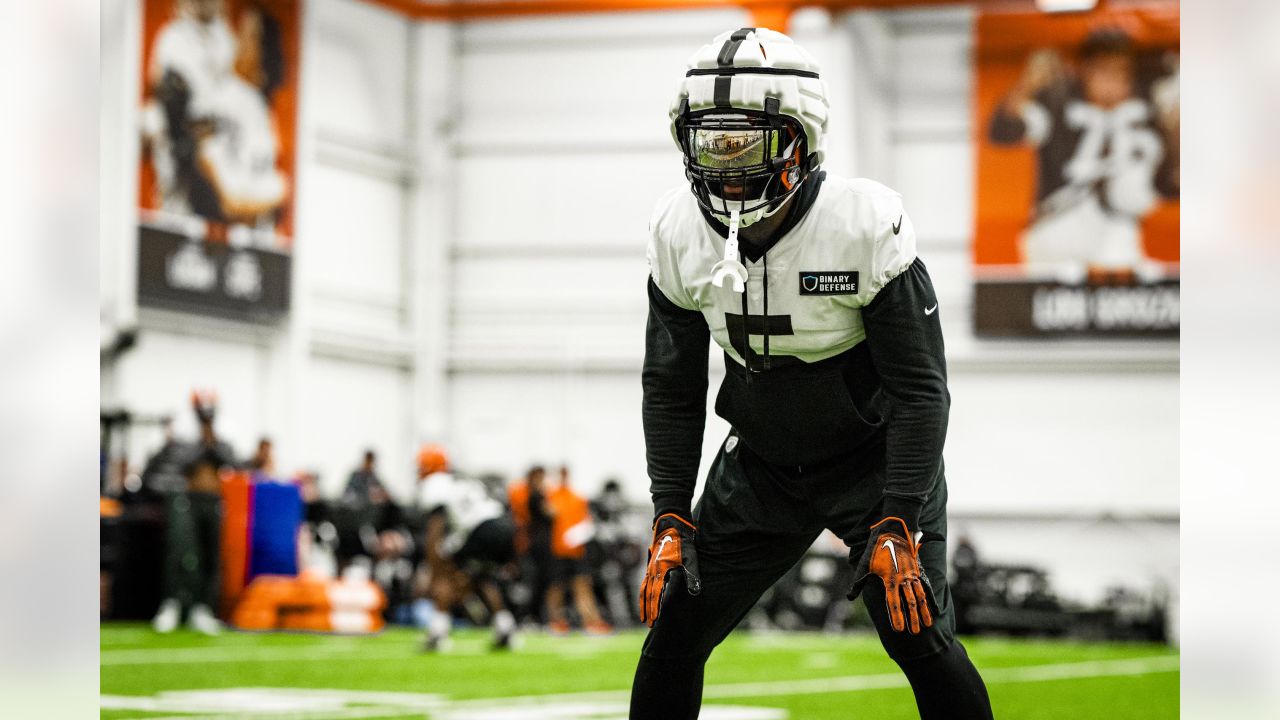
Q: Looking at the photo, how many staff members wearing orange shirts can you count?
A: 2